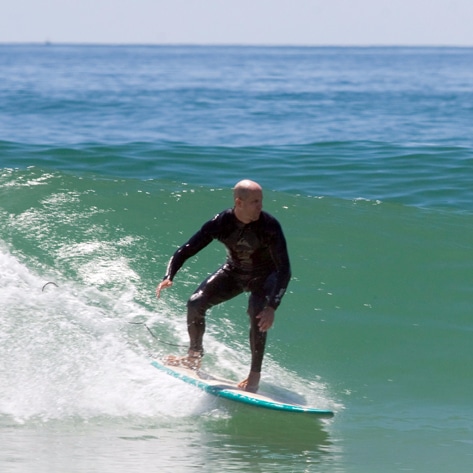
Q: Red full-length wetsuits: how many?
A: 0